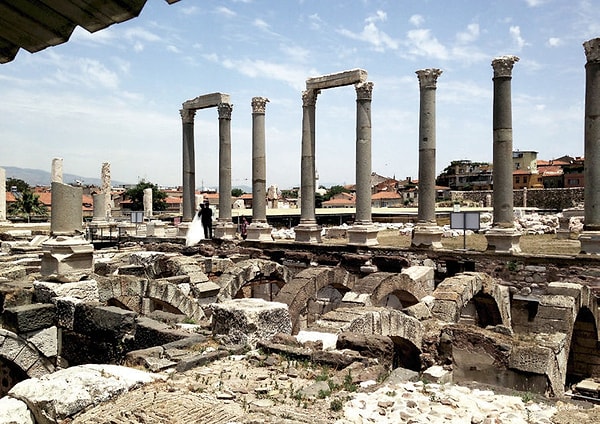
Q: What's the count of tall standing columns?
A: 8